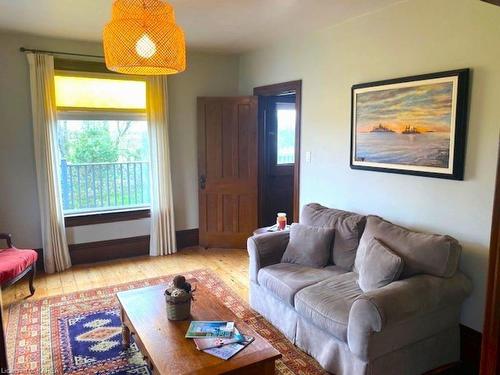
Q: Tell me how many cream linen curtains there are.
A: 2